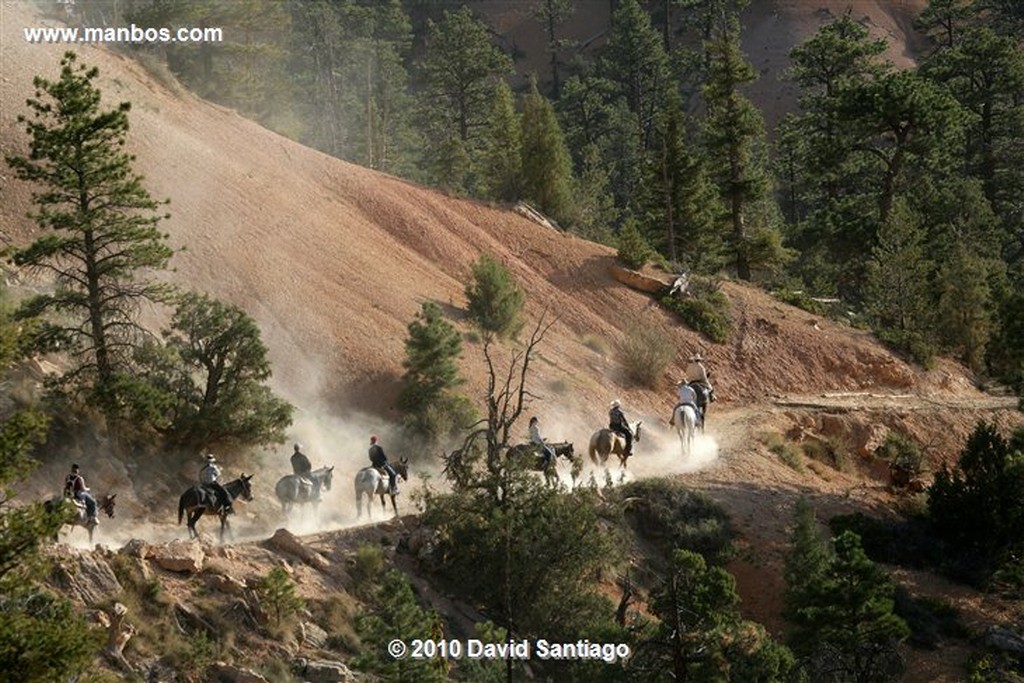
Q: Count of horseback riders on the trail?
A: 8